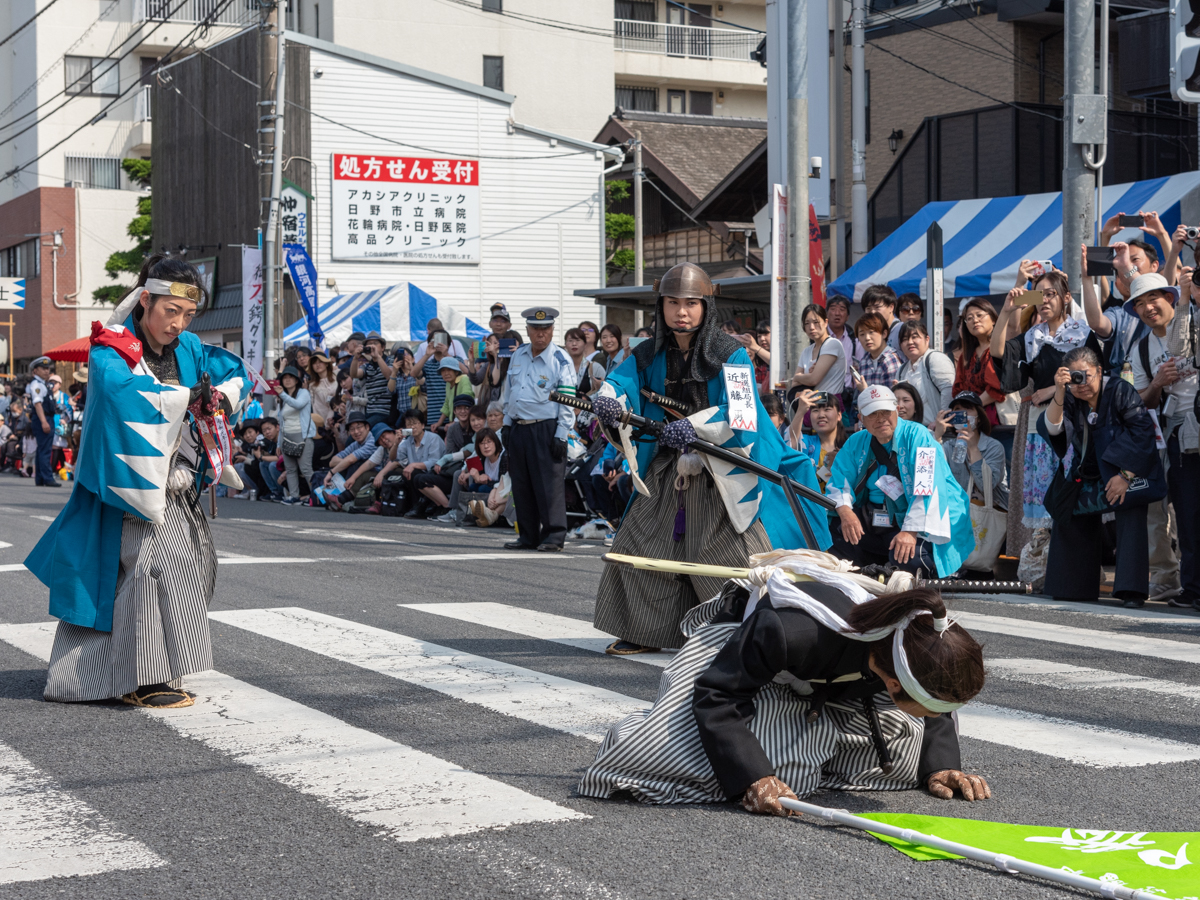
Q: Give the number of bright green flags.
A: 1